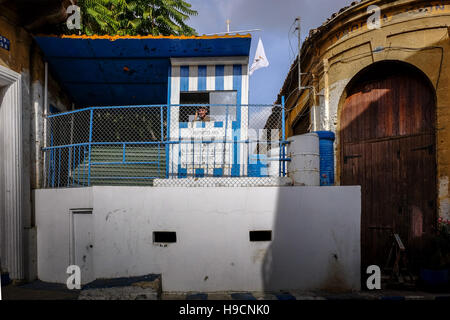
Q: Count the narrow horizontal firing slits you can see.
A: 2